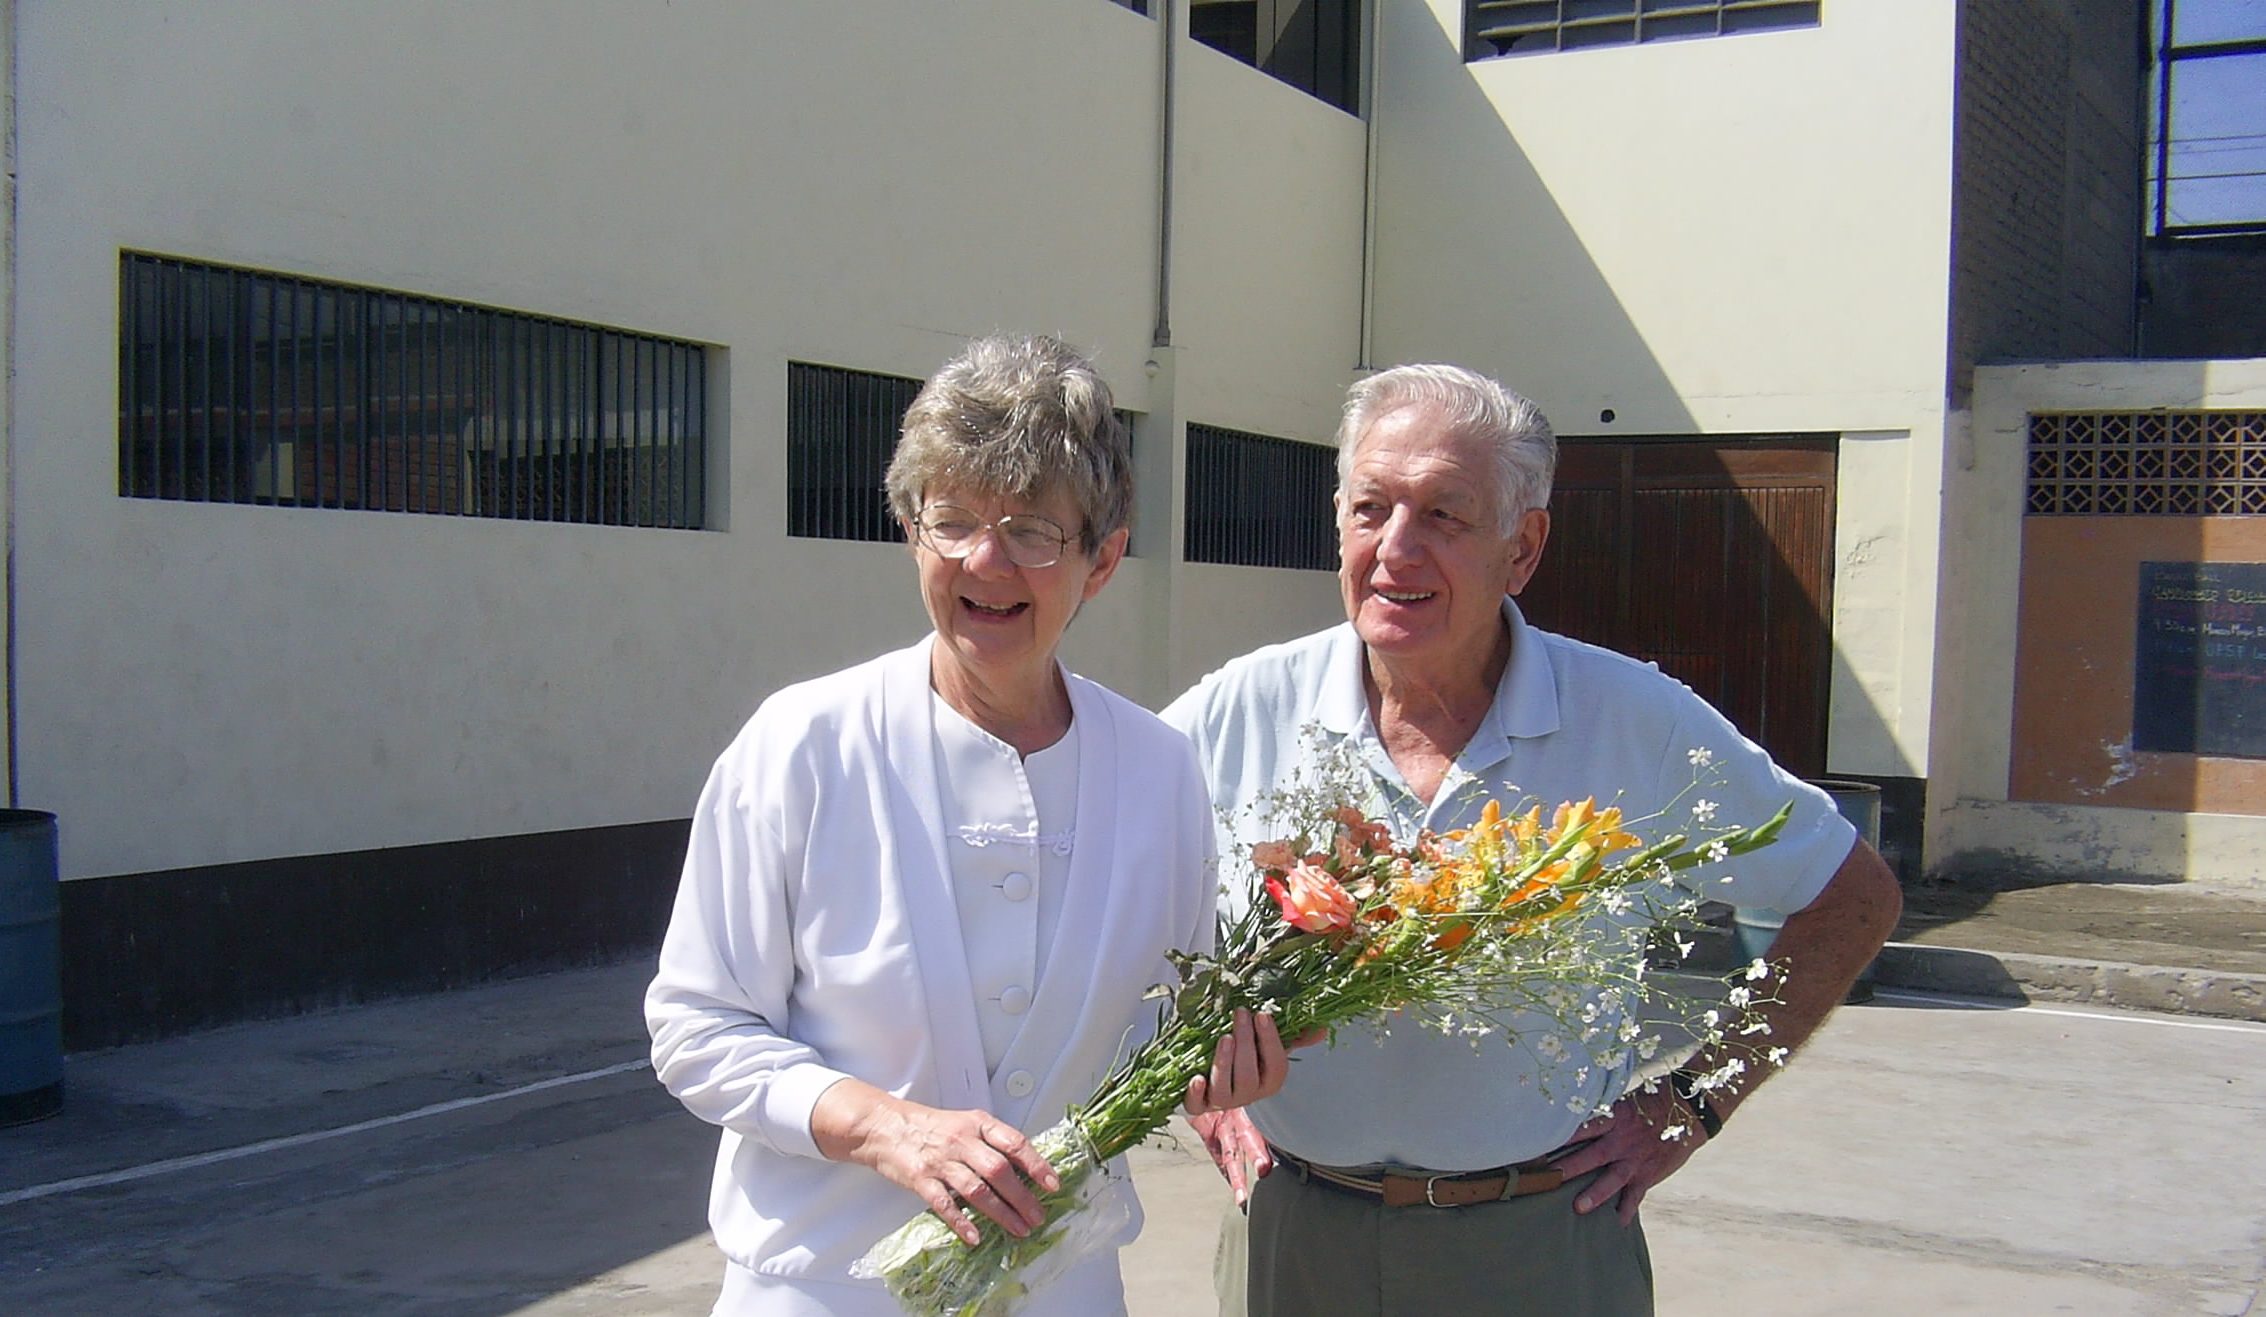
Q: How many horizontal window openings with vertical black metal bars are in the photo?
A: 3